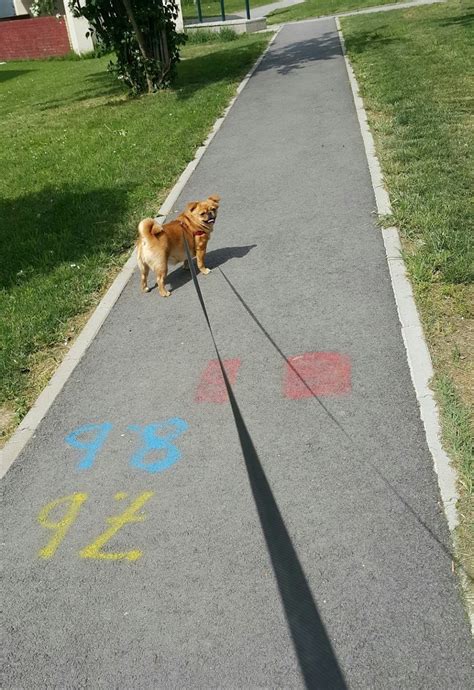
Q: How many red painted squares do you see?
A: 2